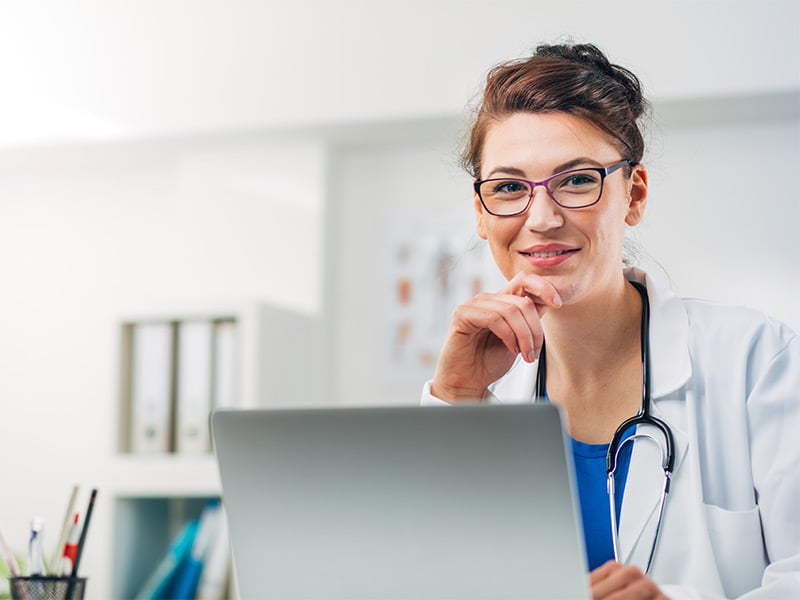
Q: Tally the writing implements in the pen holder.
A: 5